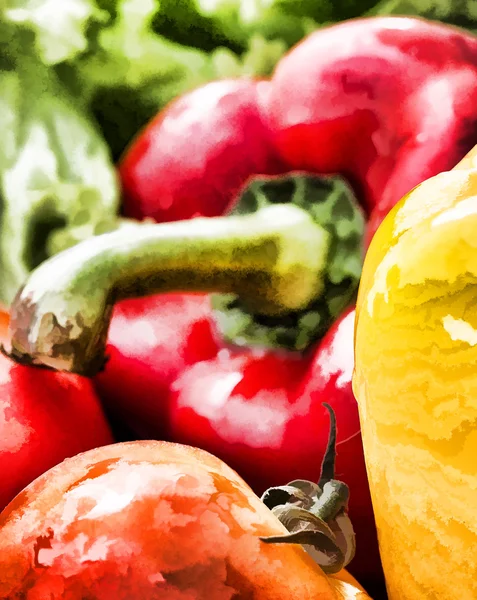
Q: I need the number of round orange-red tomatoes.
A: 1